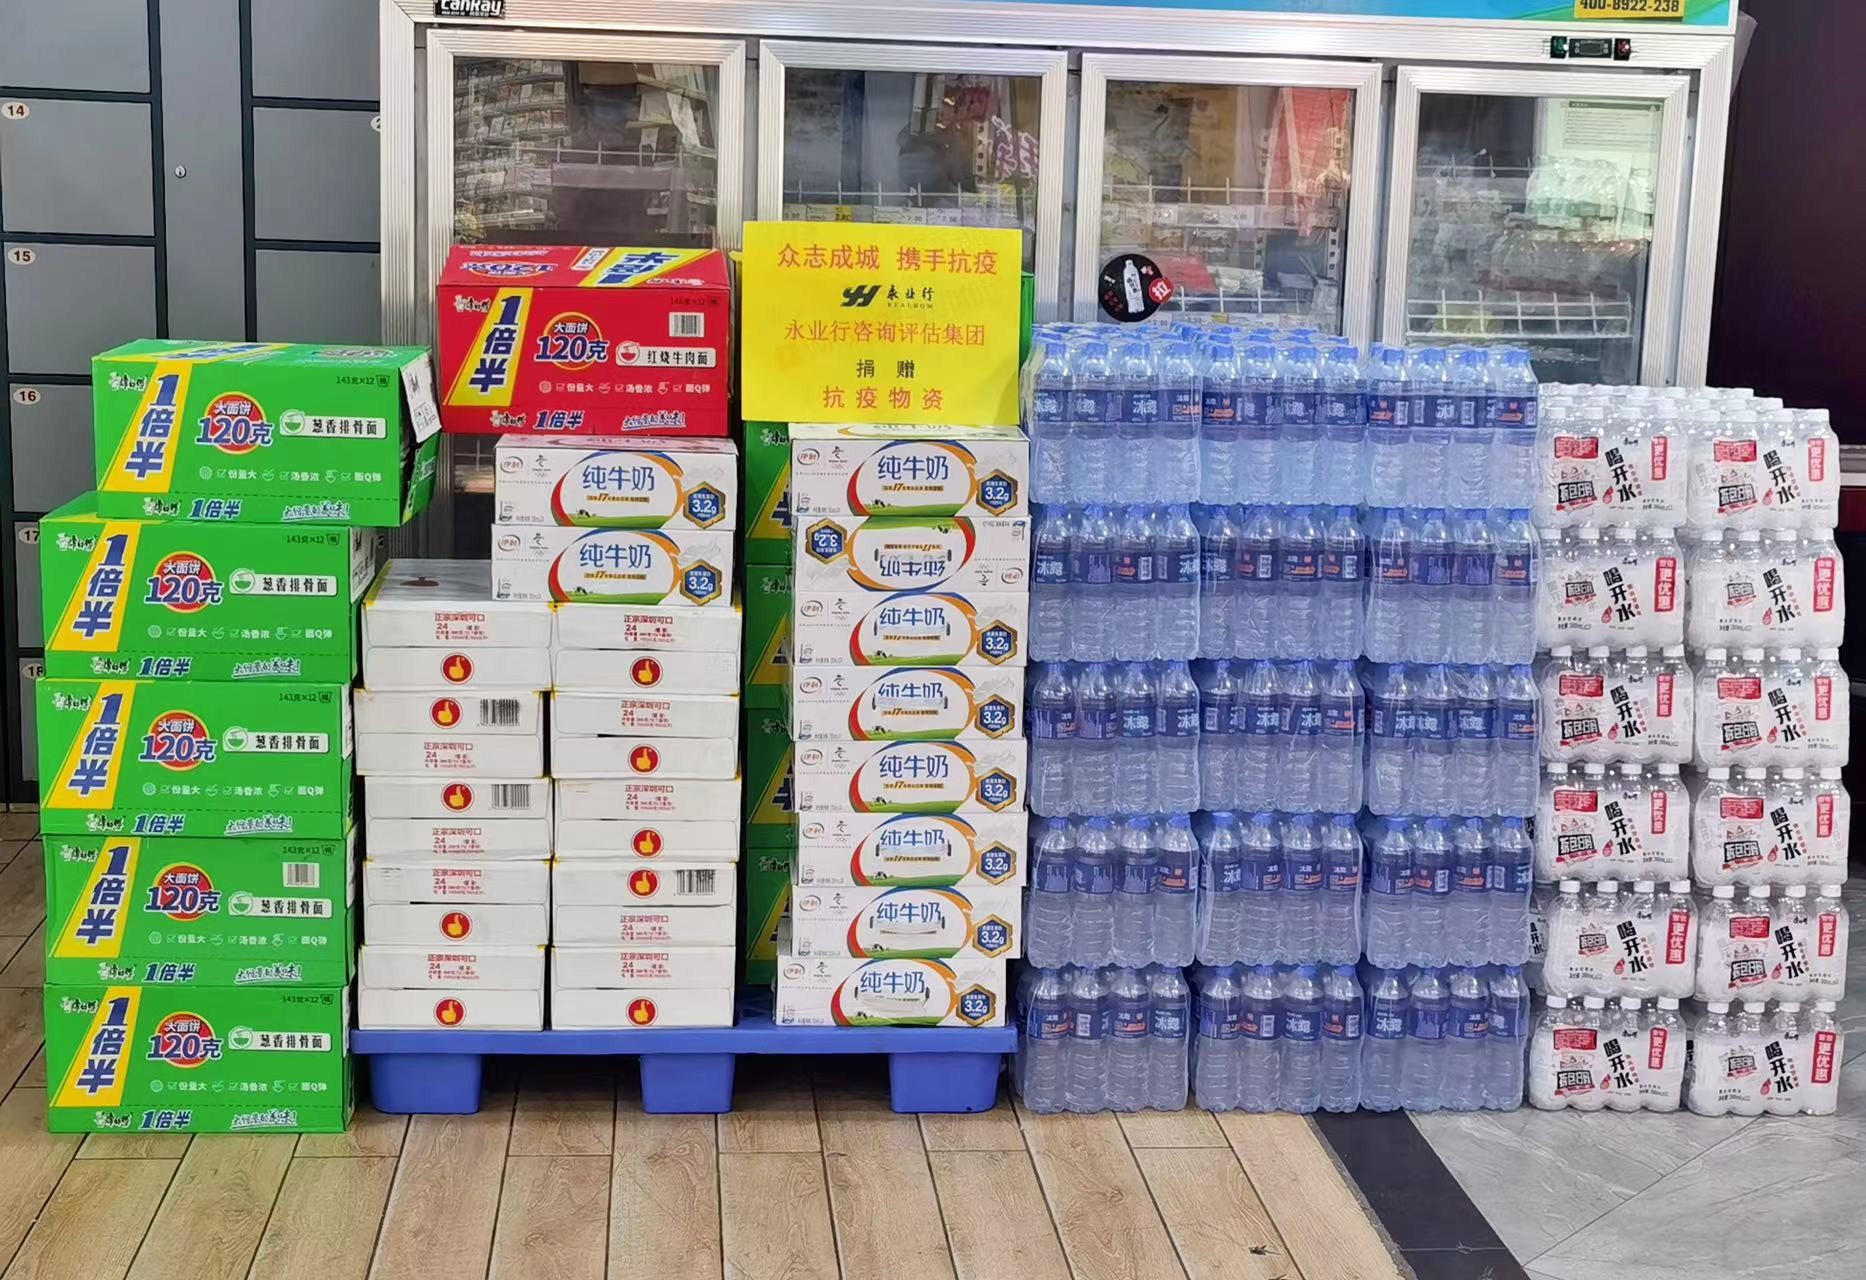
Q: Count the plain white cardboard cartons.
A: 10